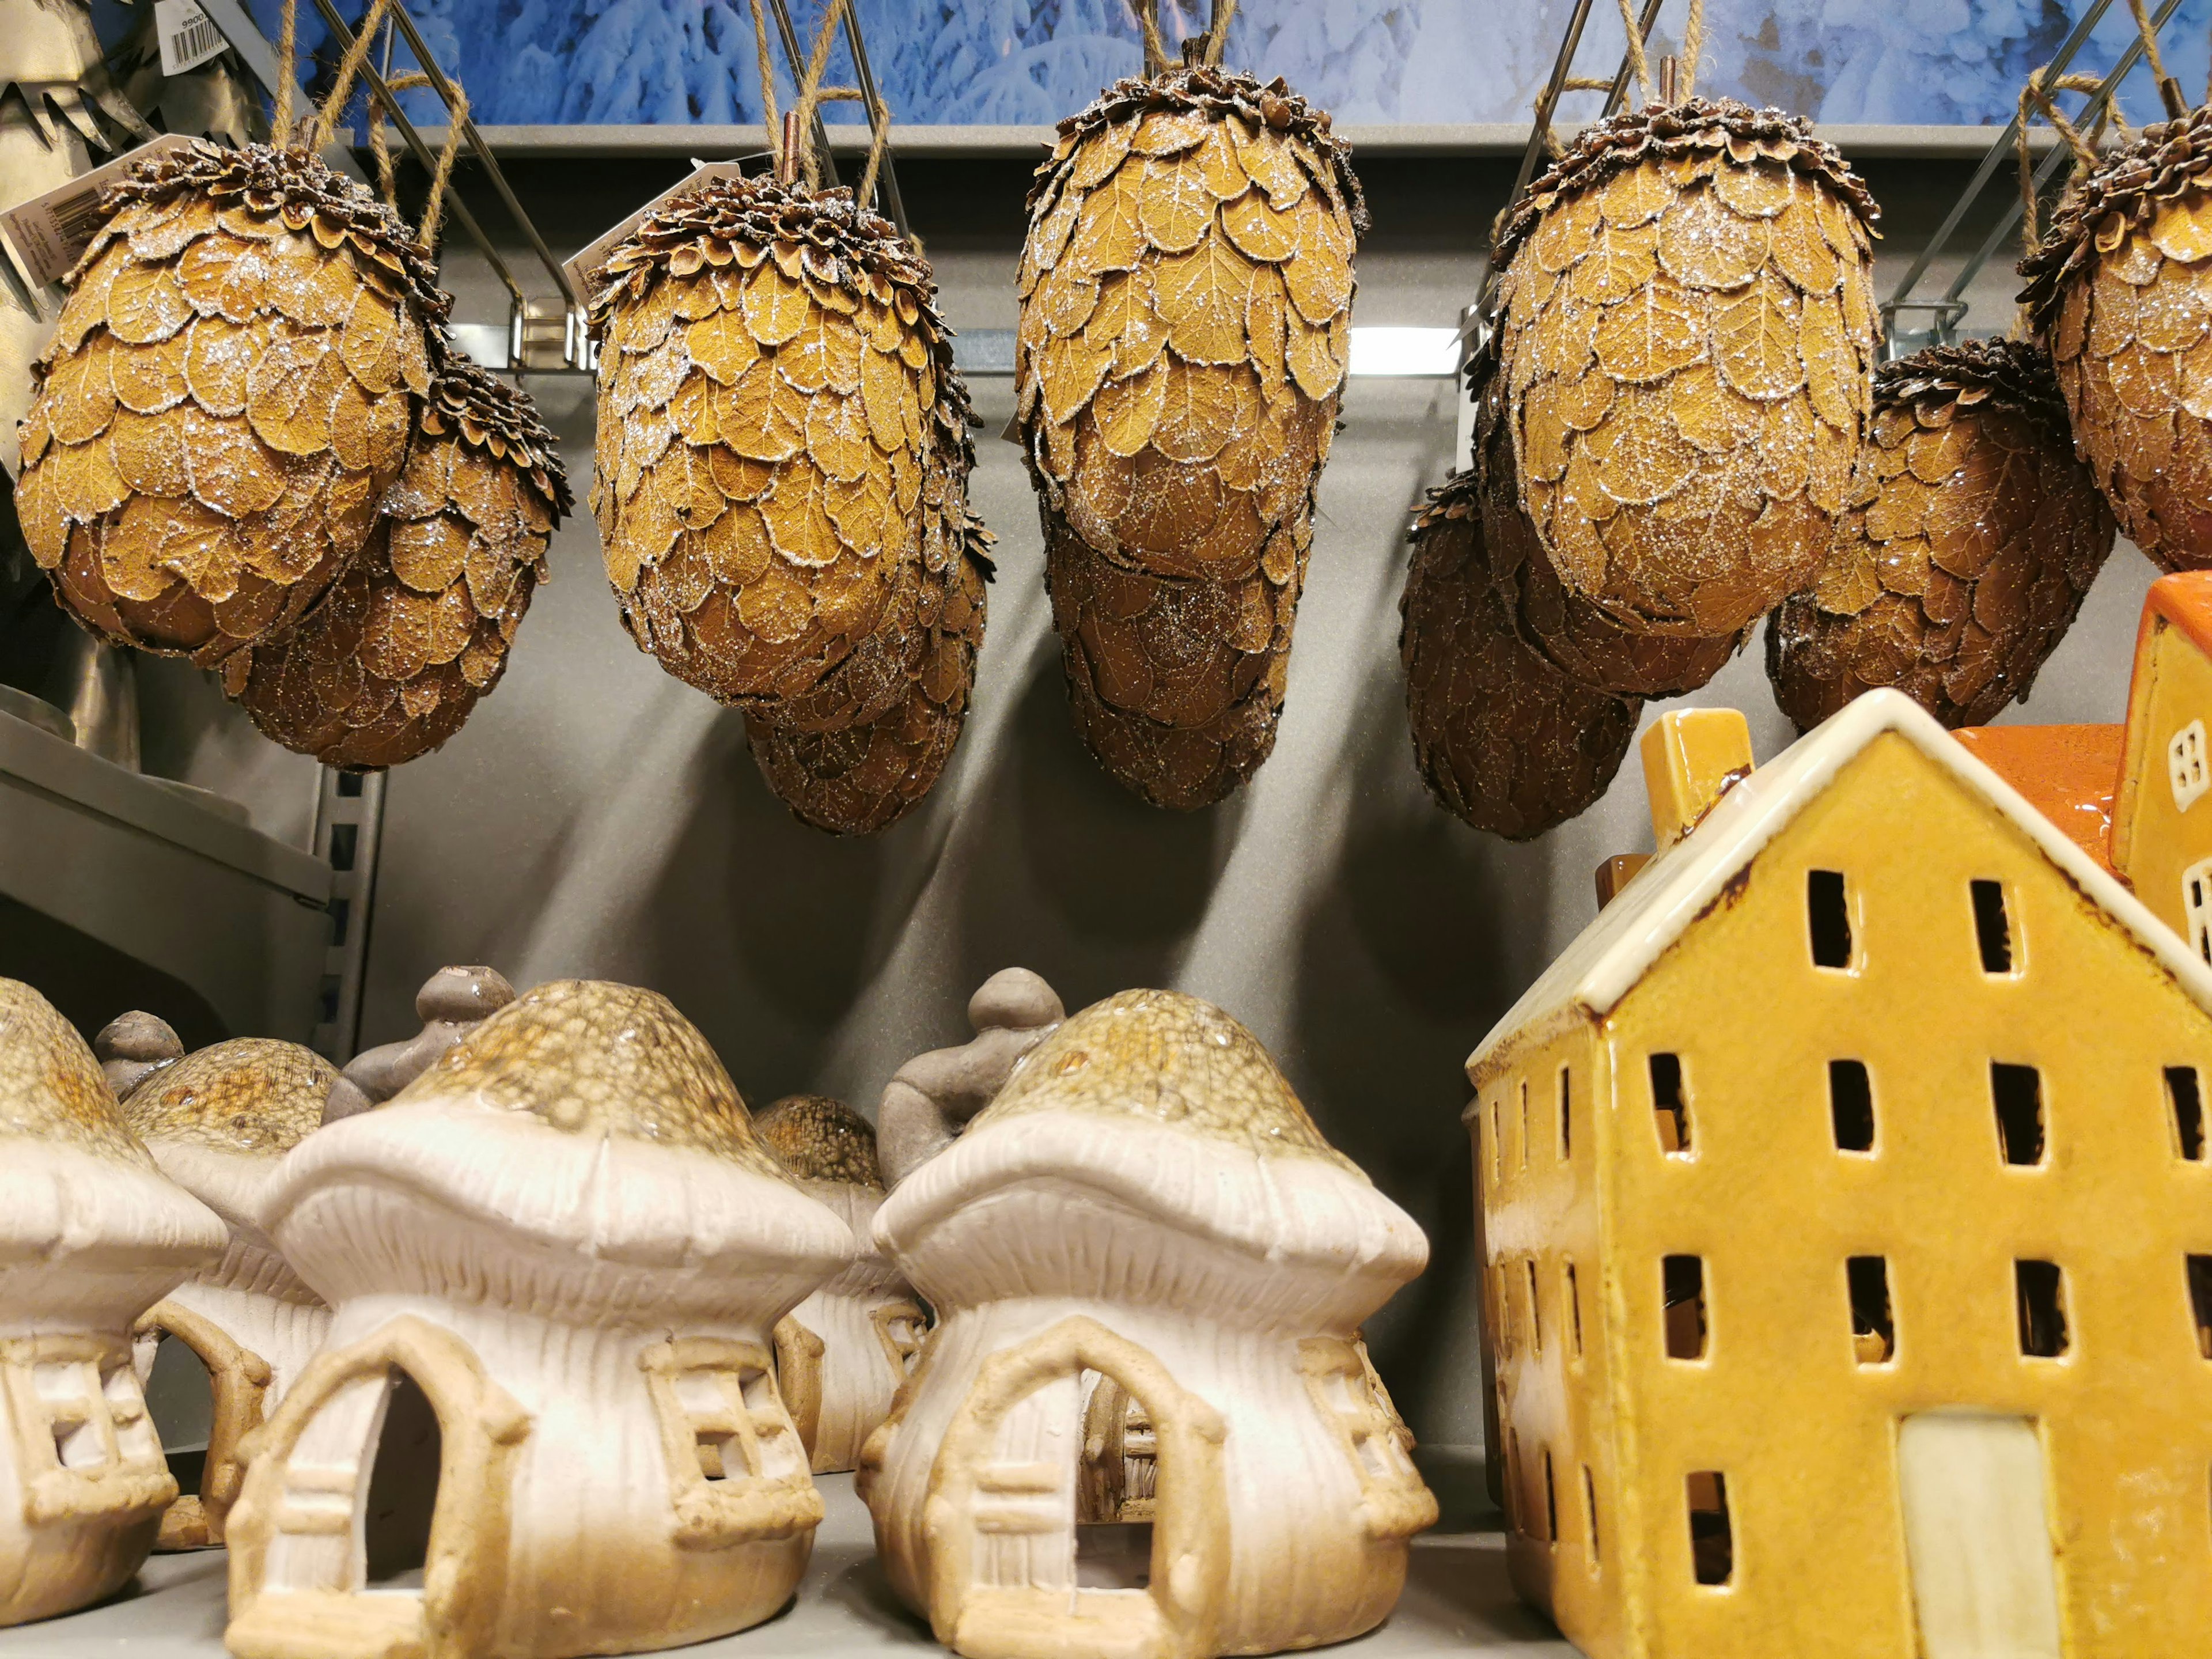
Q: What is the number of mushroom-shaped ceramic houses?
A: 5